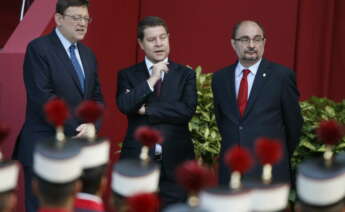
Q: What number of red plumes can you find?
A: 9